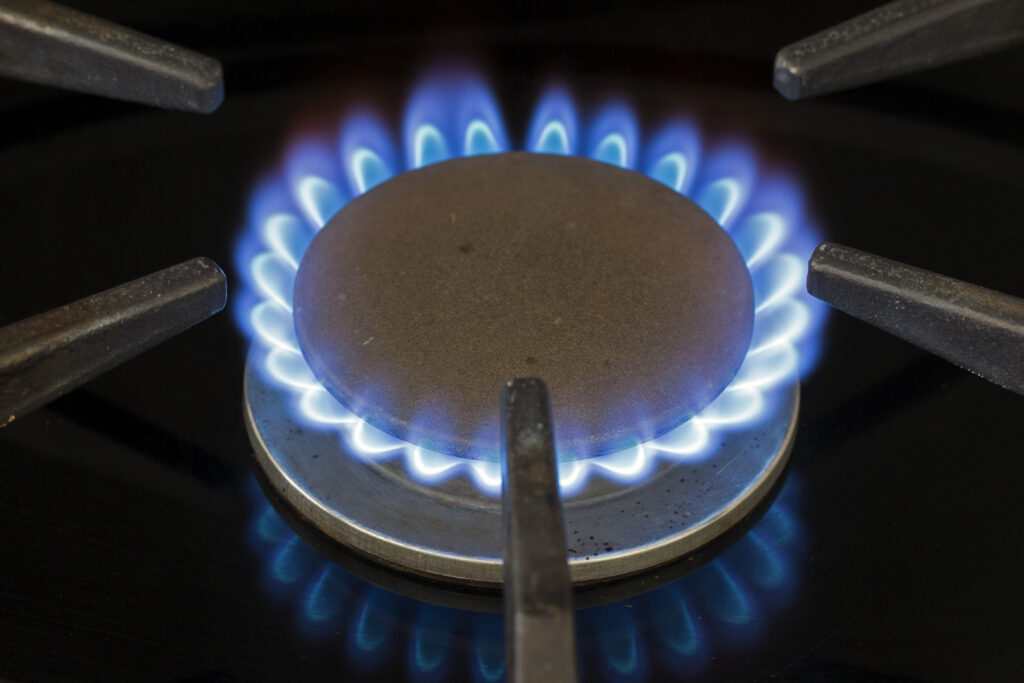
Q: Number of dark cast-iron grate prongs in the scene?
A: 5